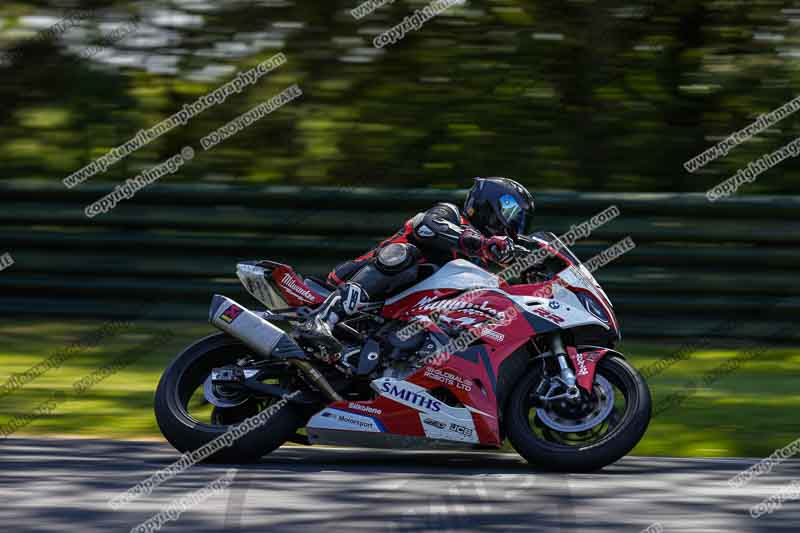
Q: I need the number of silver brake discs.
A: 2